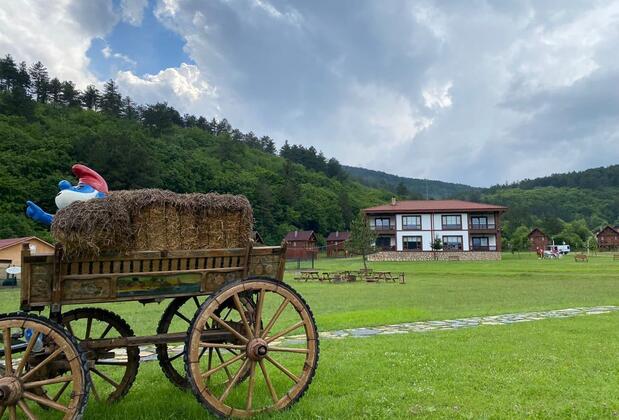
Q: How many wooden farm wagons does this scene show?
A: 1